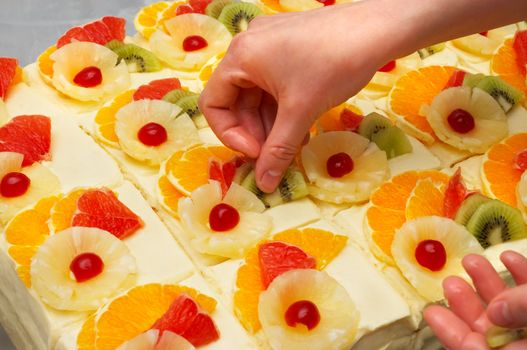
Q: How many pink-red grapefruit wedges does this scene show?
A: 14